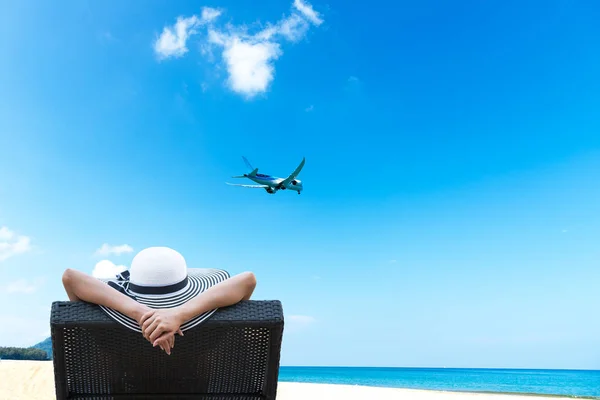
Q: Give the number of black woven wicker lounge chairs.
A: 1